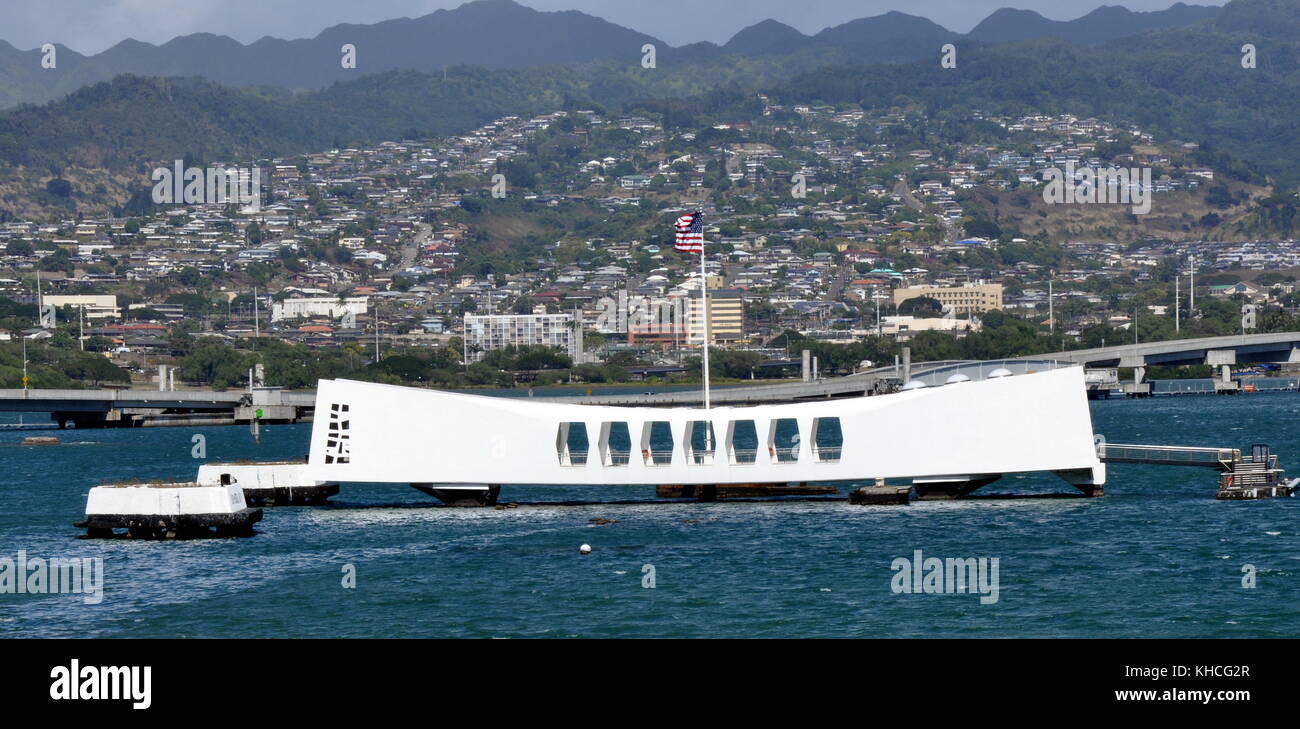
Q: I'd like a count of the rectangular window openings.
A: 7